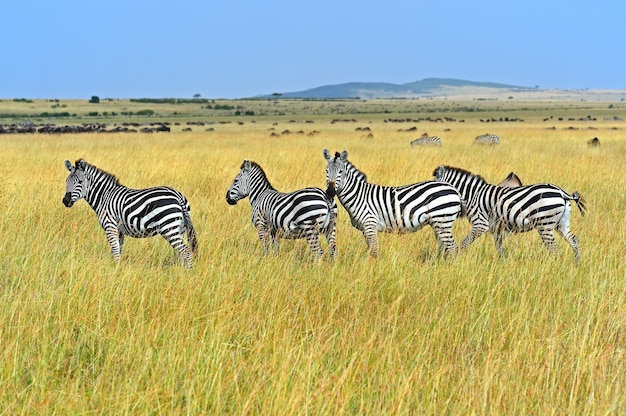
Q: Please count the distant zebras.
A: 2